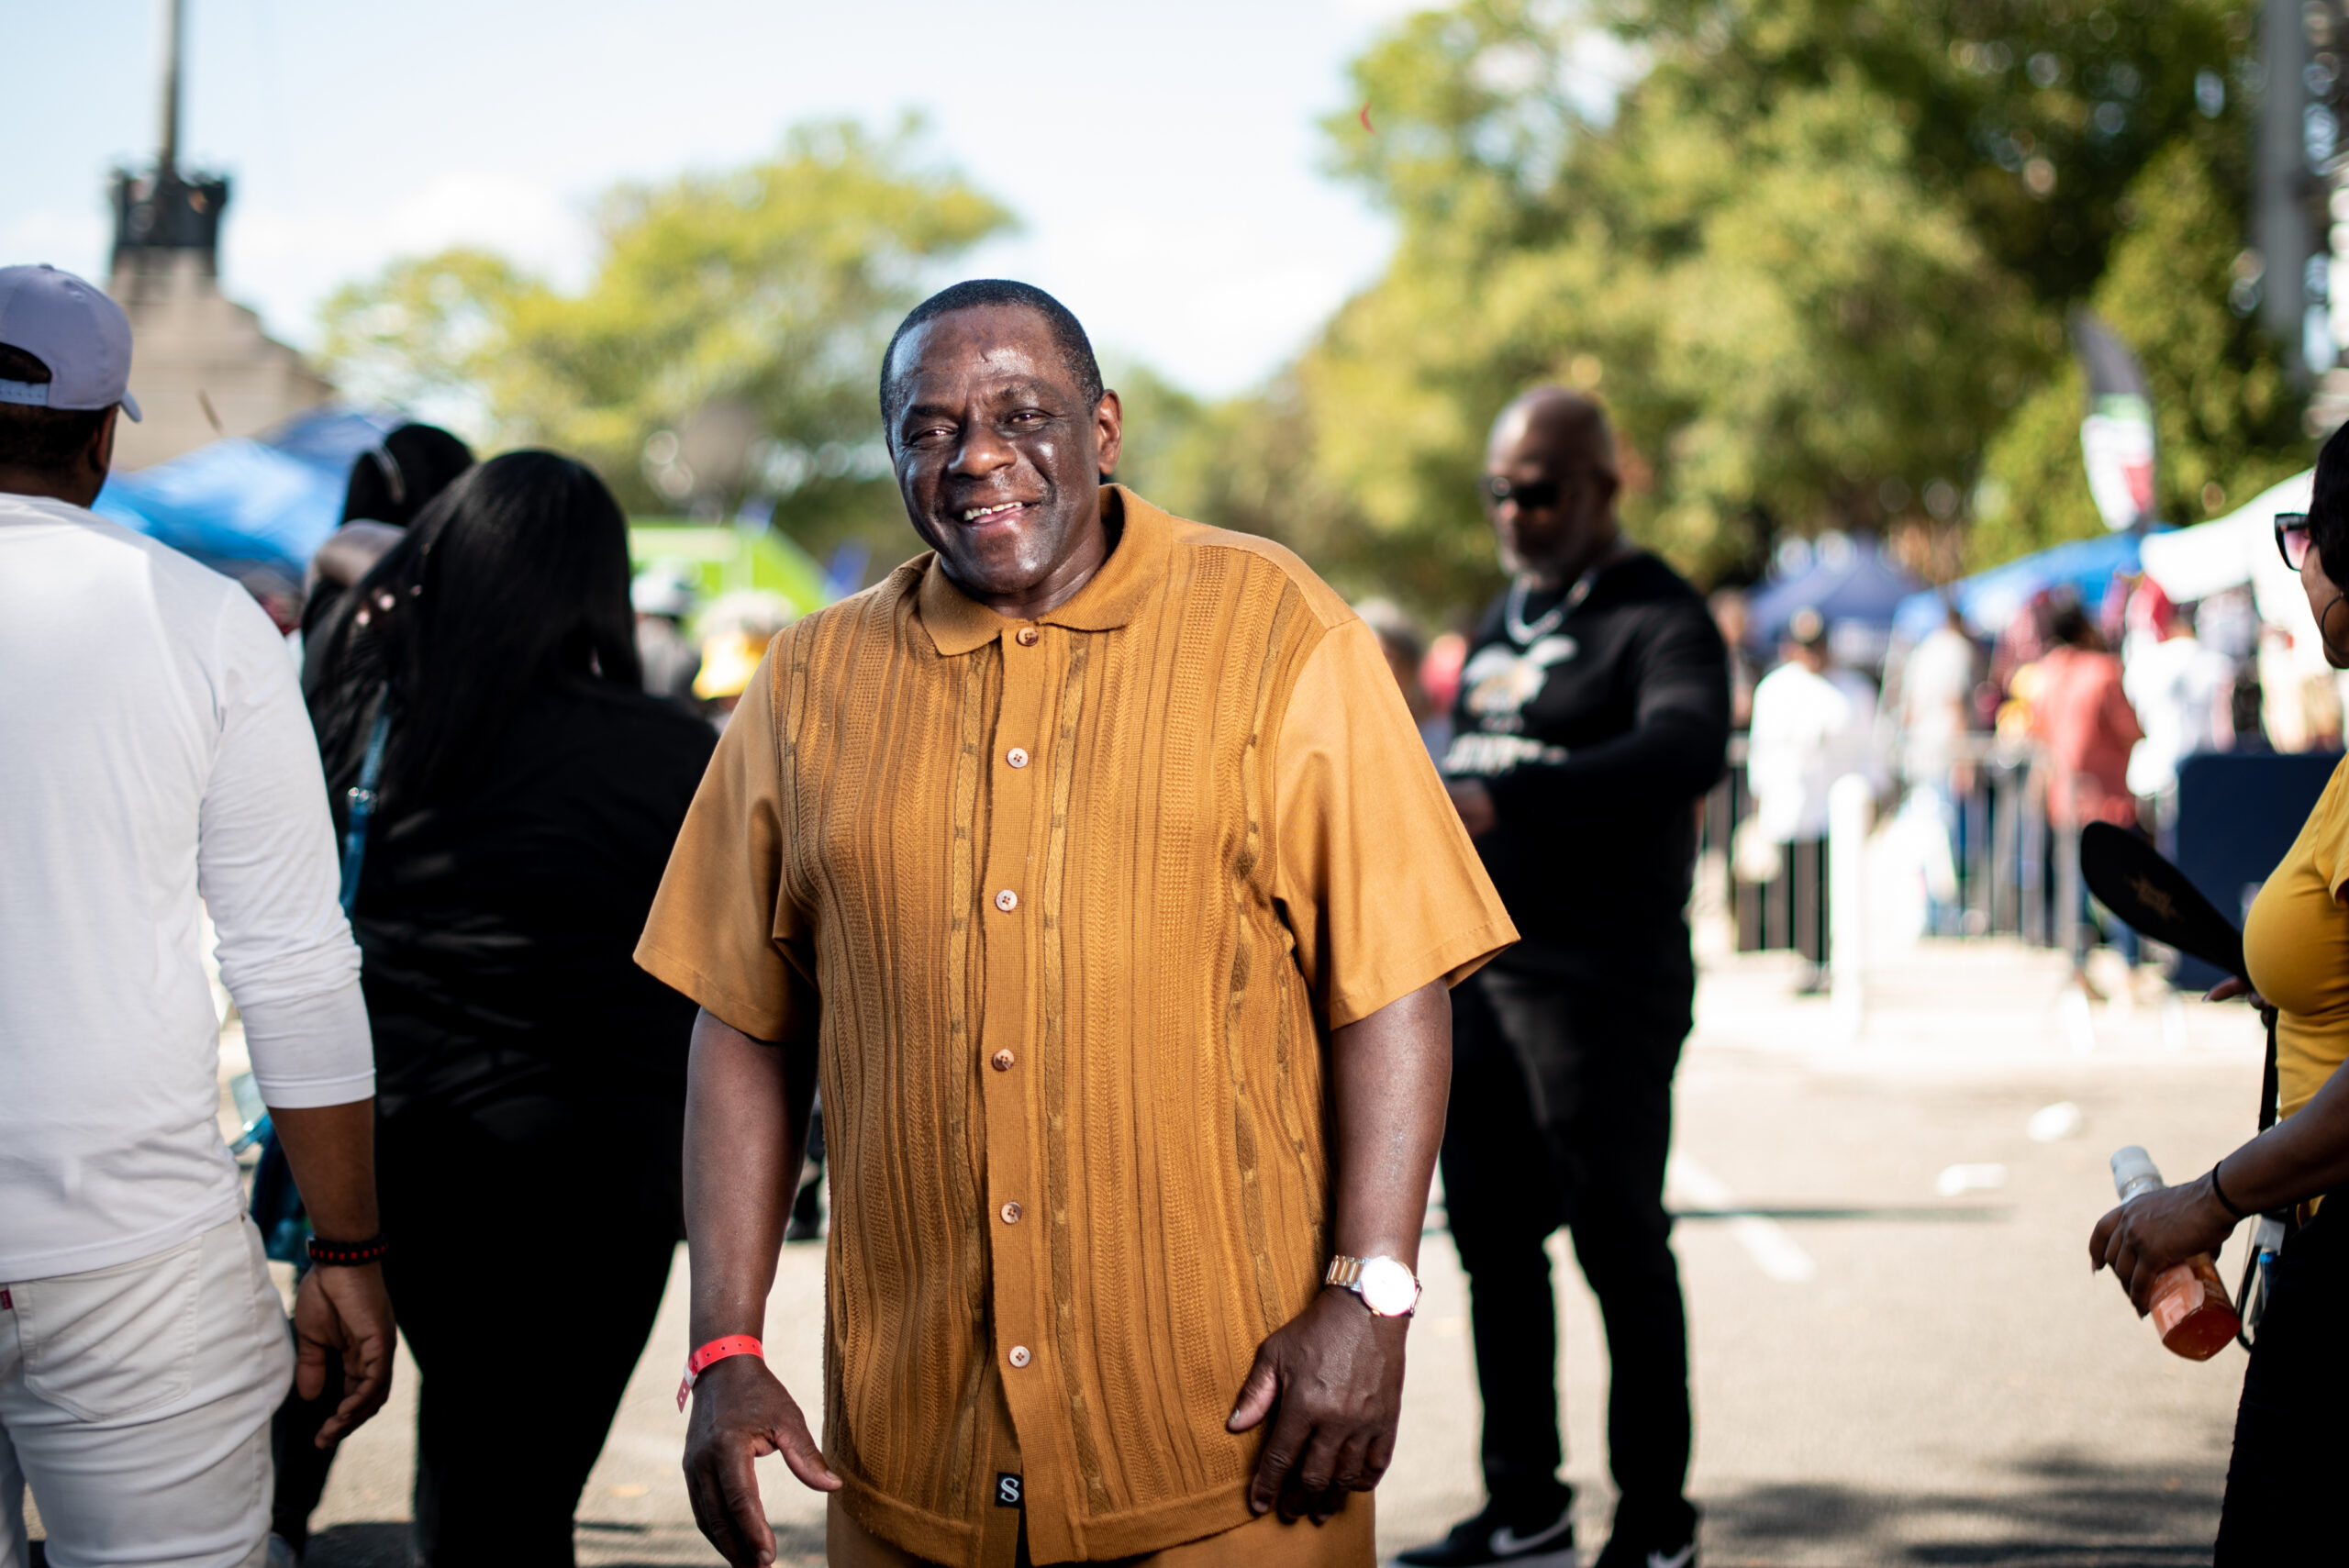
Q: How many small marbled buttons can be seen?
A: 6